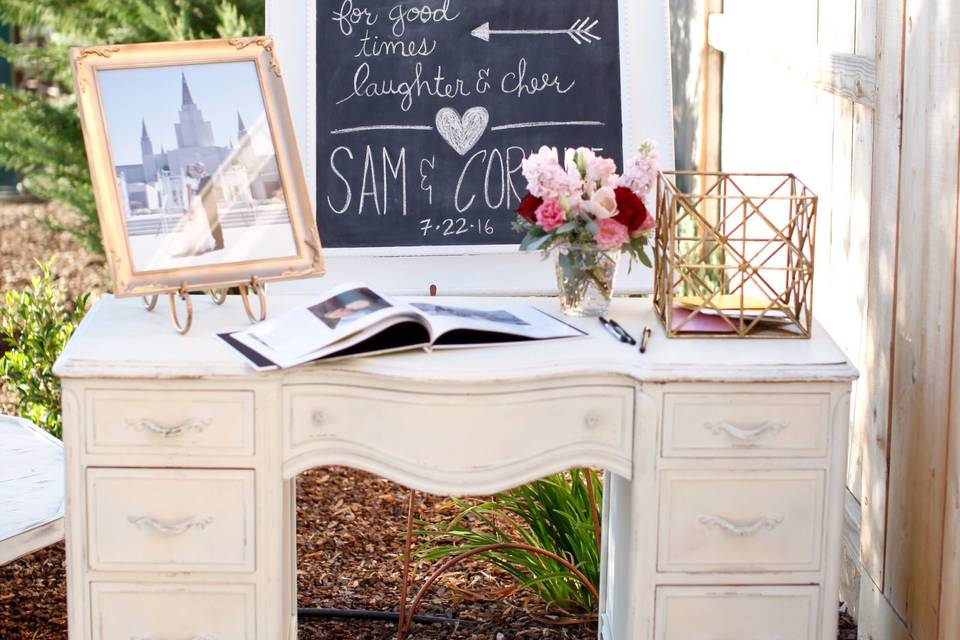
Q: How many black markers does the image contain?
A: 3